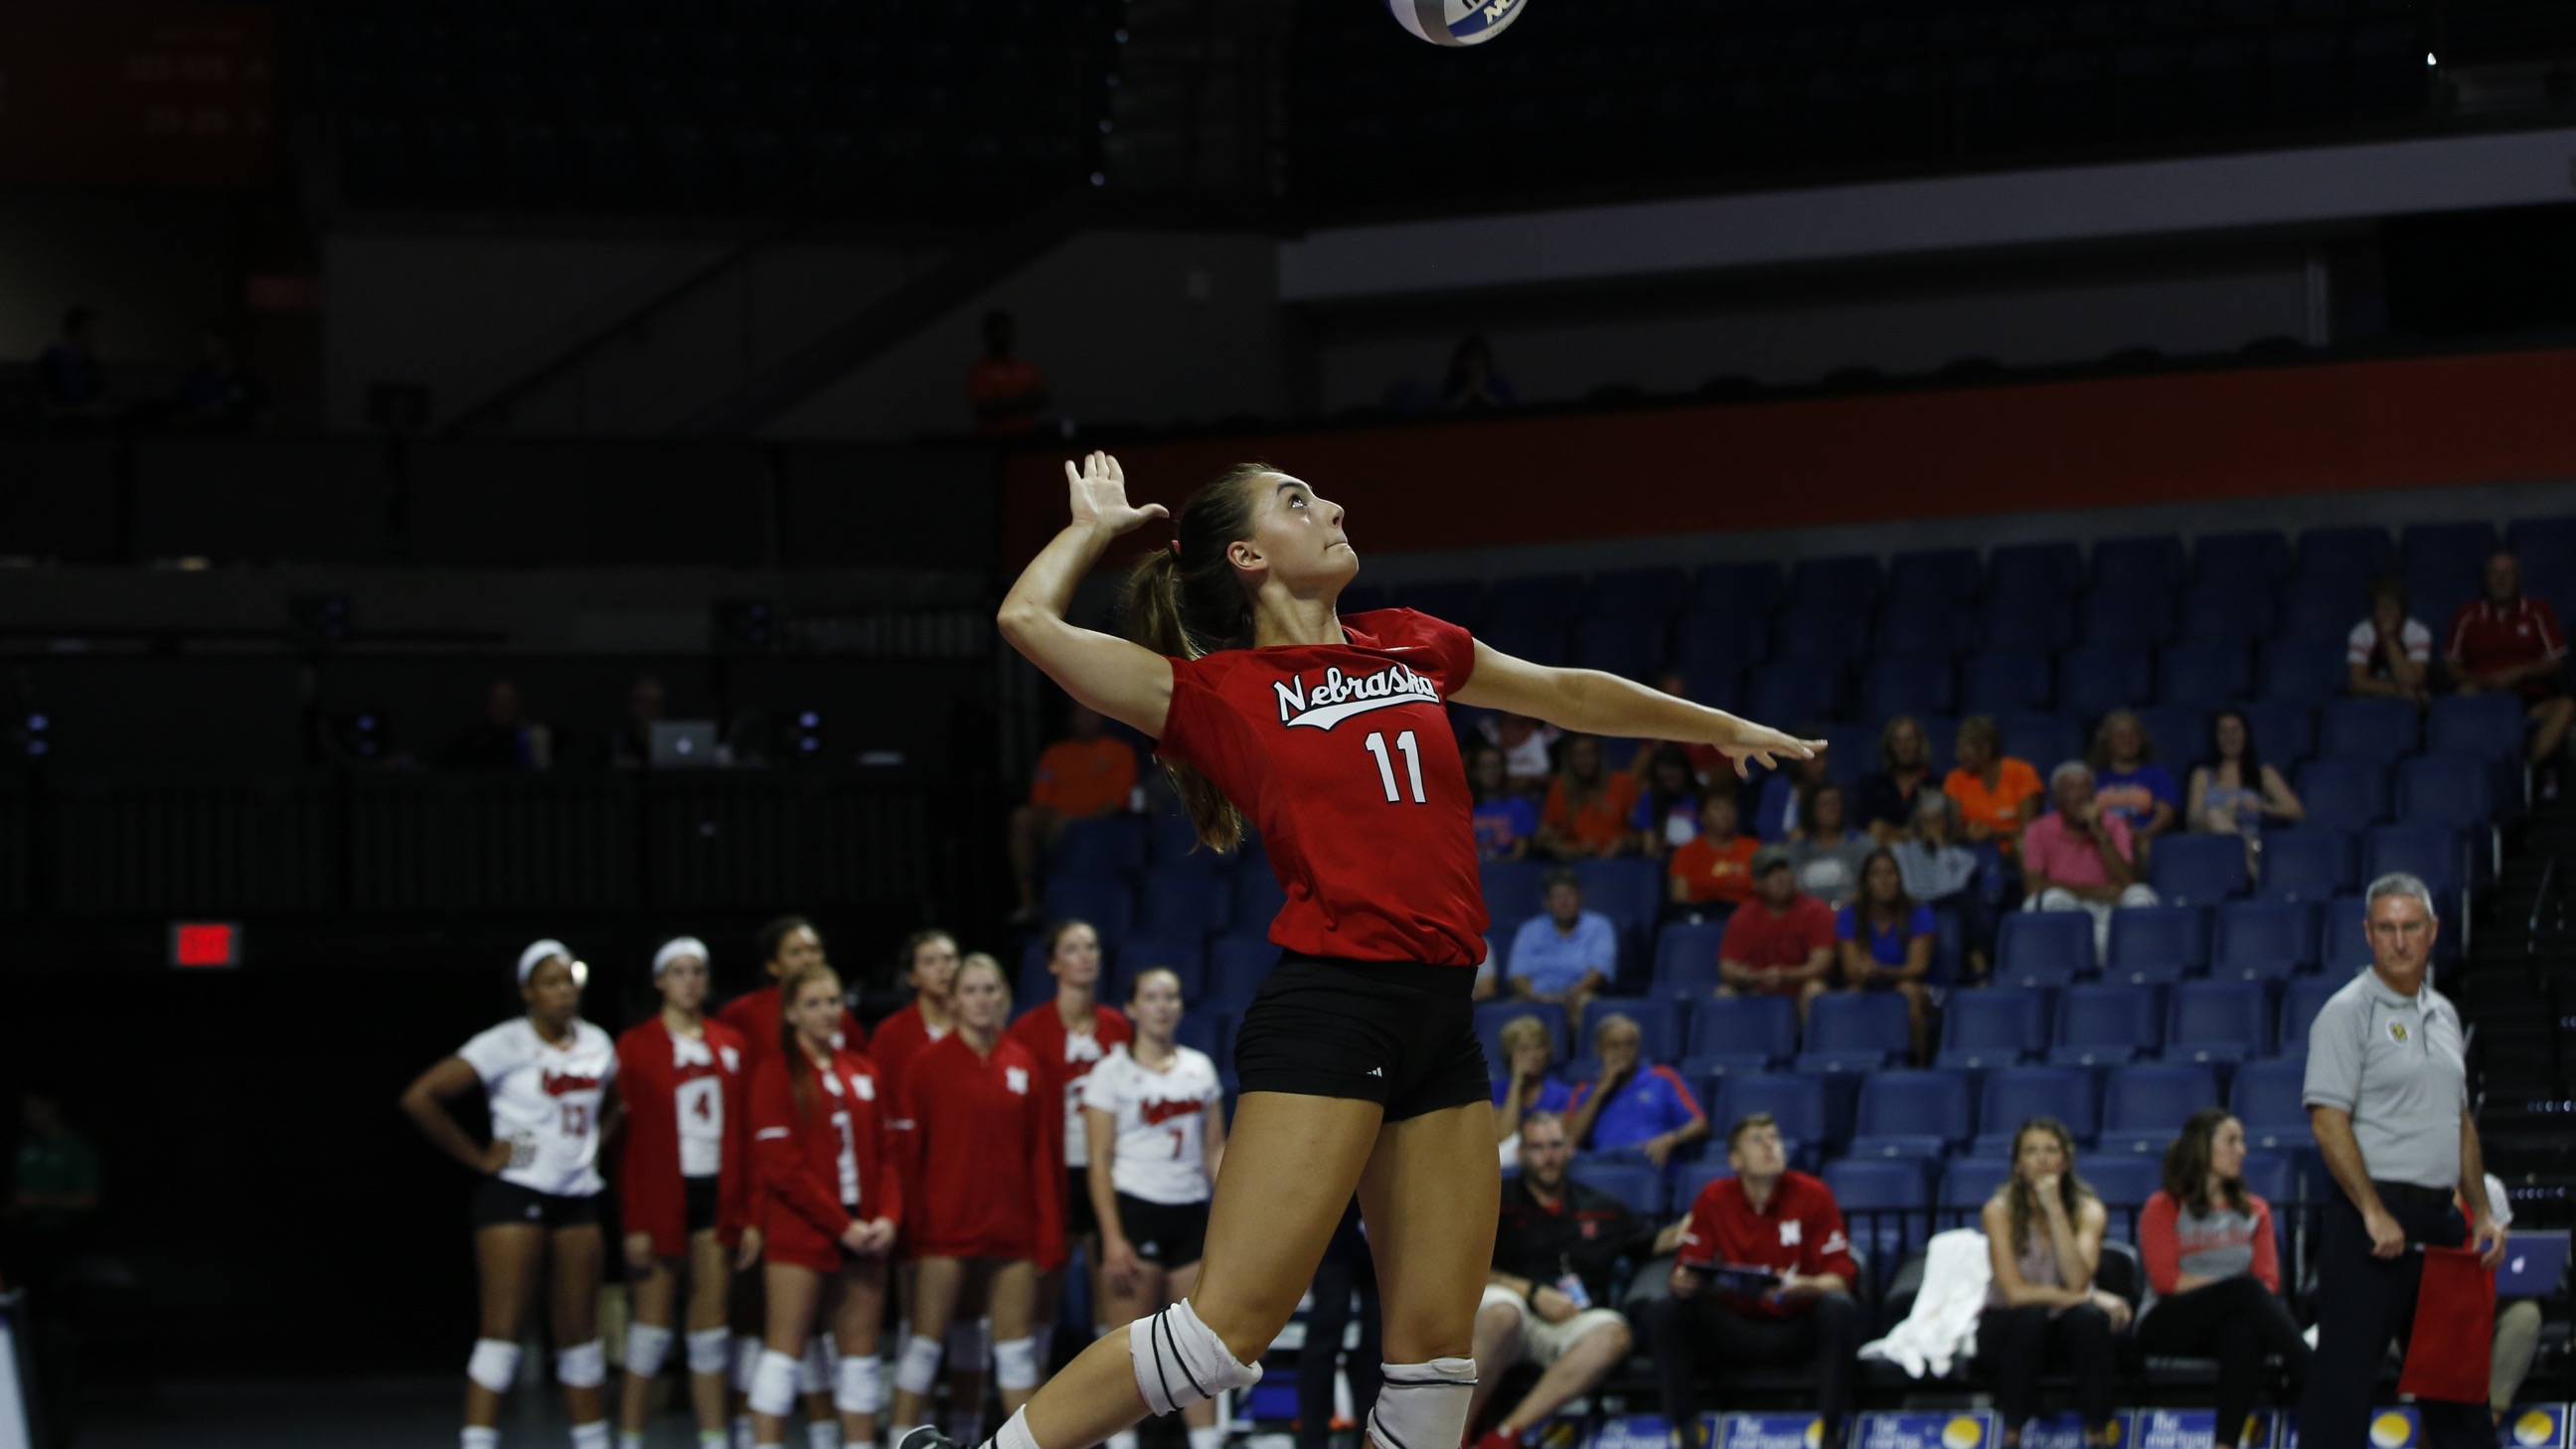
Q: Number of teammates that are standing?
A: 8